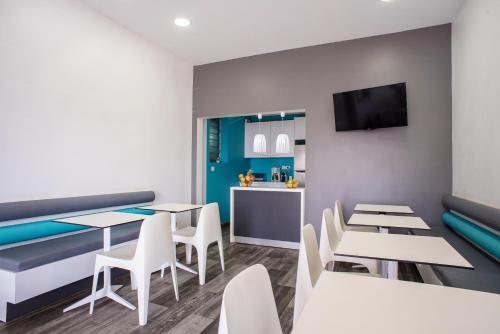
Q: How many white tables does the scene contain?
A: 6